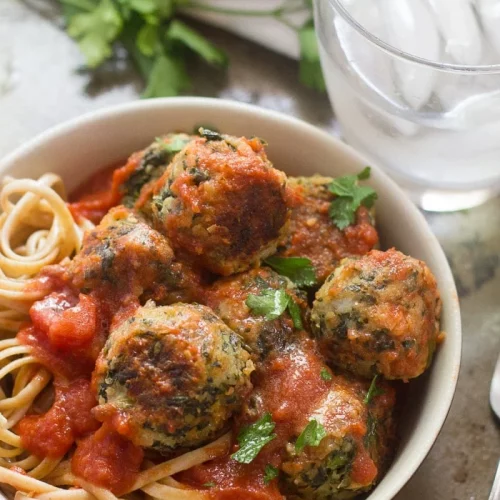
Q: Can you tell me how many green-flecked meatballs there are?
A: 8